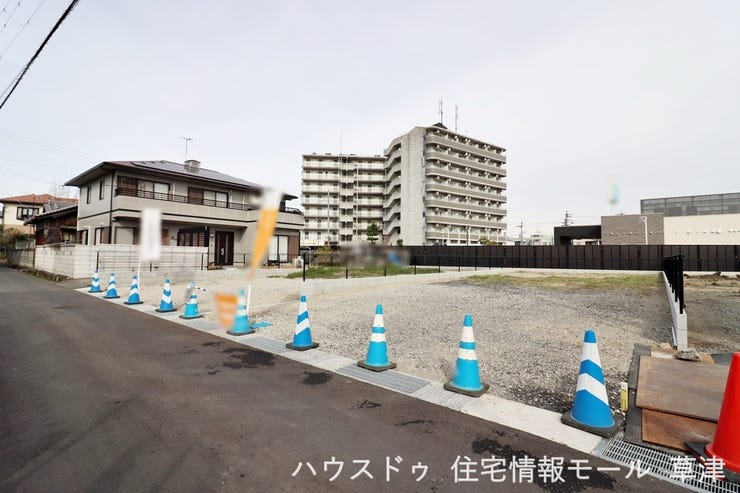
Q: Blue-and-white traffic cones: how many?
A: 10